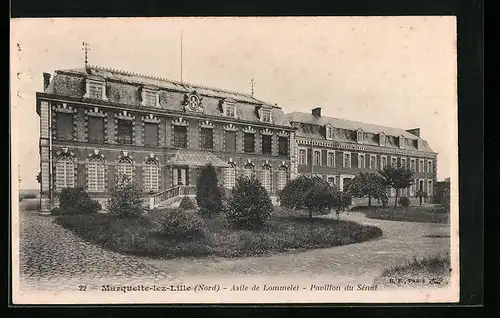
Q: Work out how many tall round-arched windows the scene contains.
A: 8